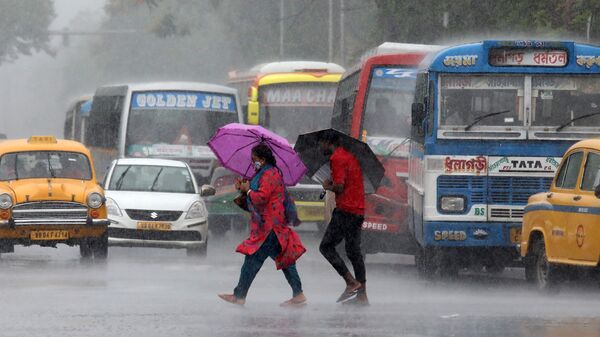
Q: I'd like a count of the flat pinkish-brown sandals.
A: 2